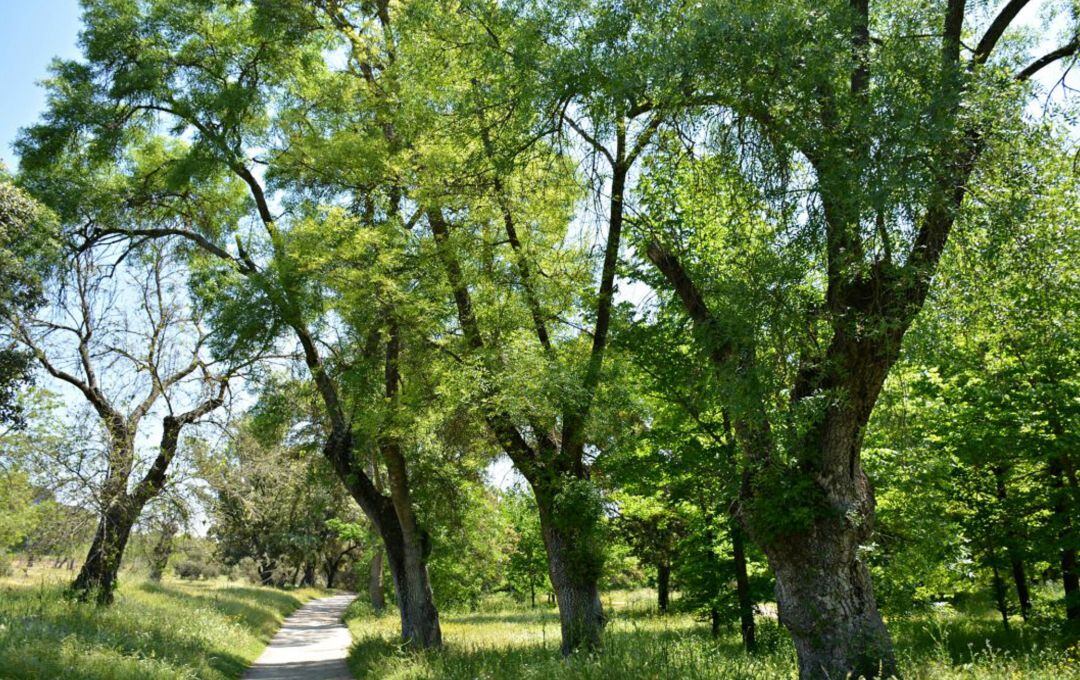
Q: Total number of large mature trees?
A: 4